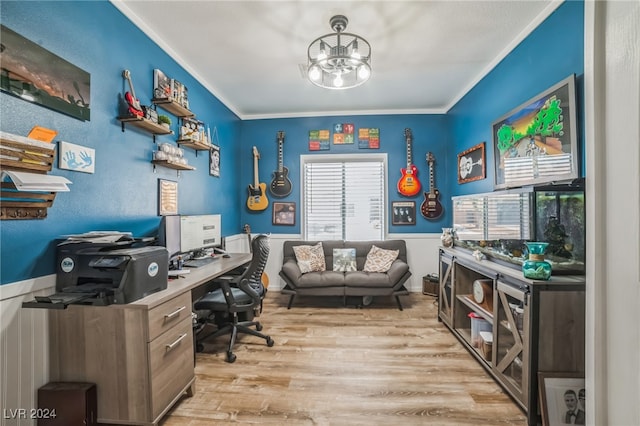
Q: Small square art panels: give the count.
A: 3